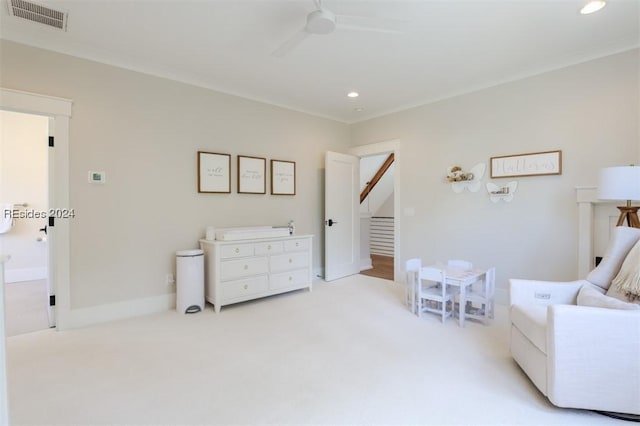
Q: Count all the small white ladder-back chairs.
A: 4